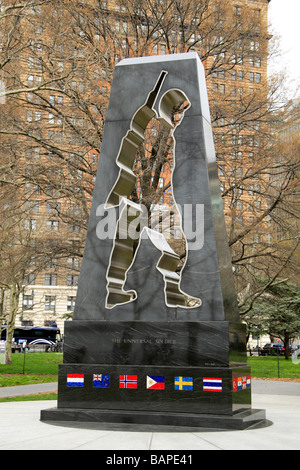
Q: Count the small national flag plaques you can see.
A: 10